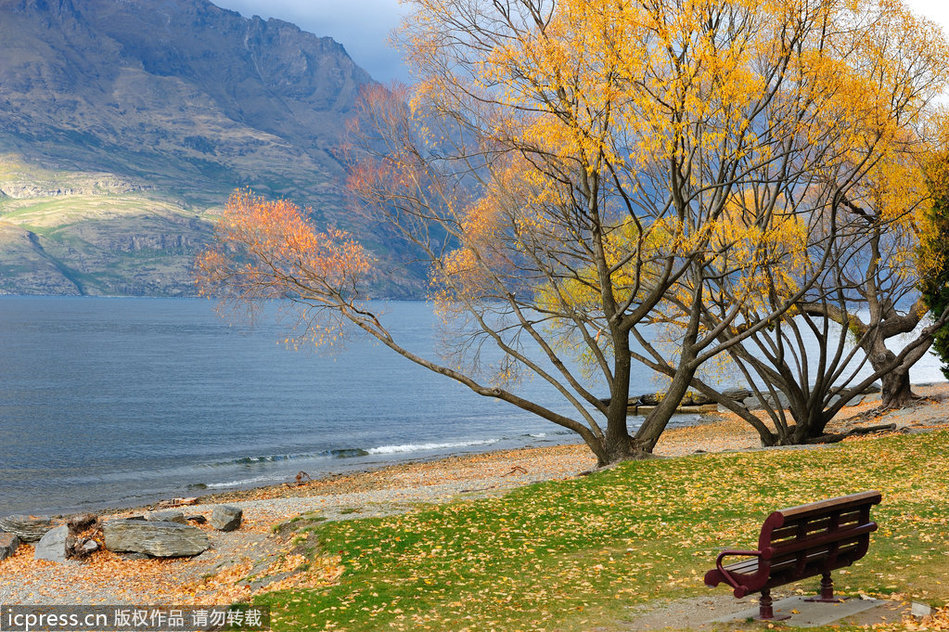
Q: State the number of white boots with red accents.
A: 0